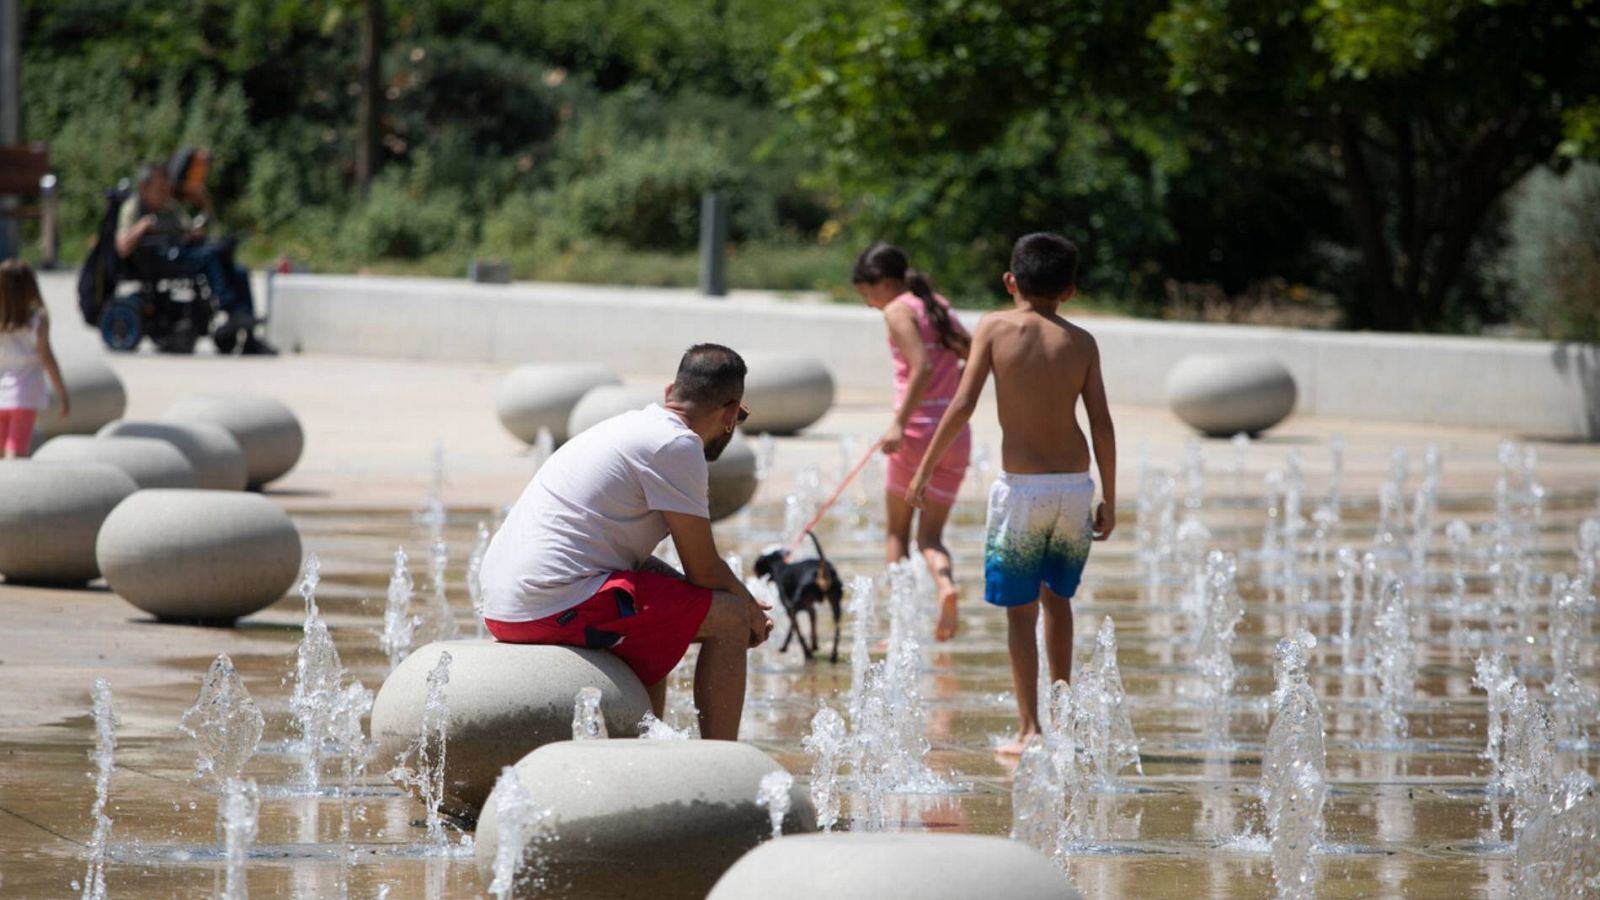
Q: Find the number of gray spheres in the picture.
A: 14